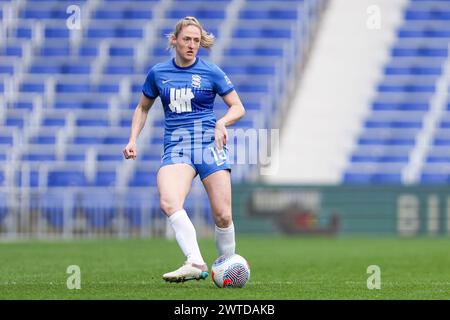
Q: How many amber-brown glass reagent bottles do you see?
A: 0